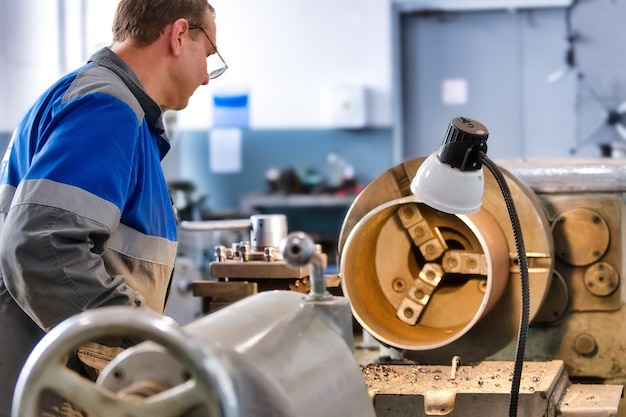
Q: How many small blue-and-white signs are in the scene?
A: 1